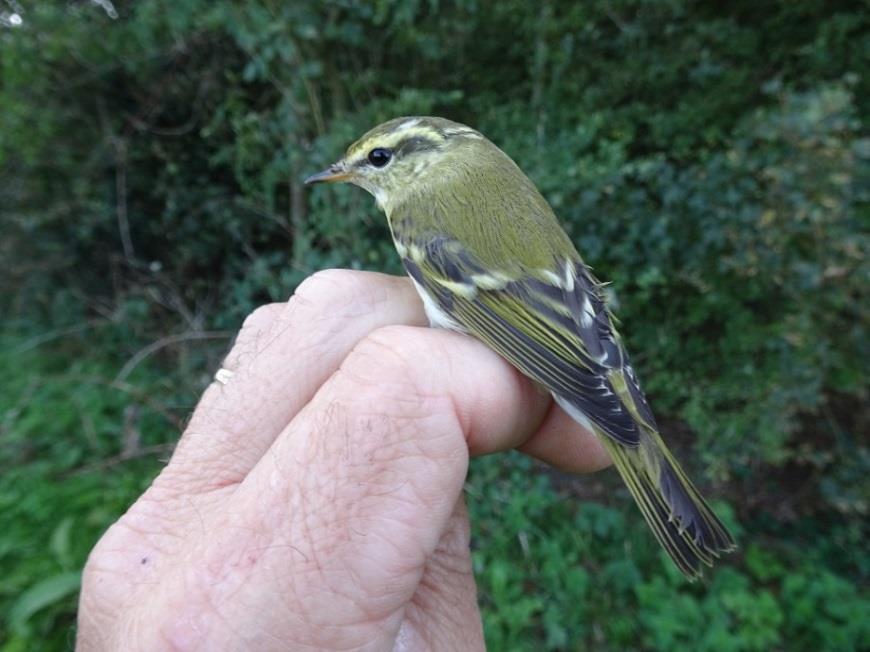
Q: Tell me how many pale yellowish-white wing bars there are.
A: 2